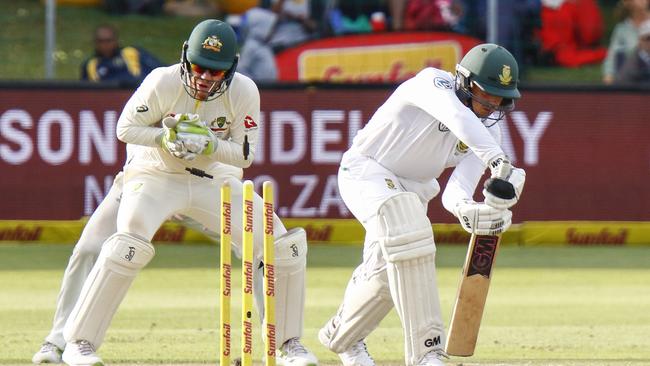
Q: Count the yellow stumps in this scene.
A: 3